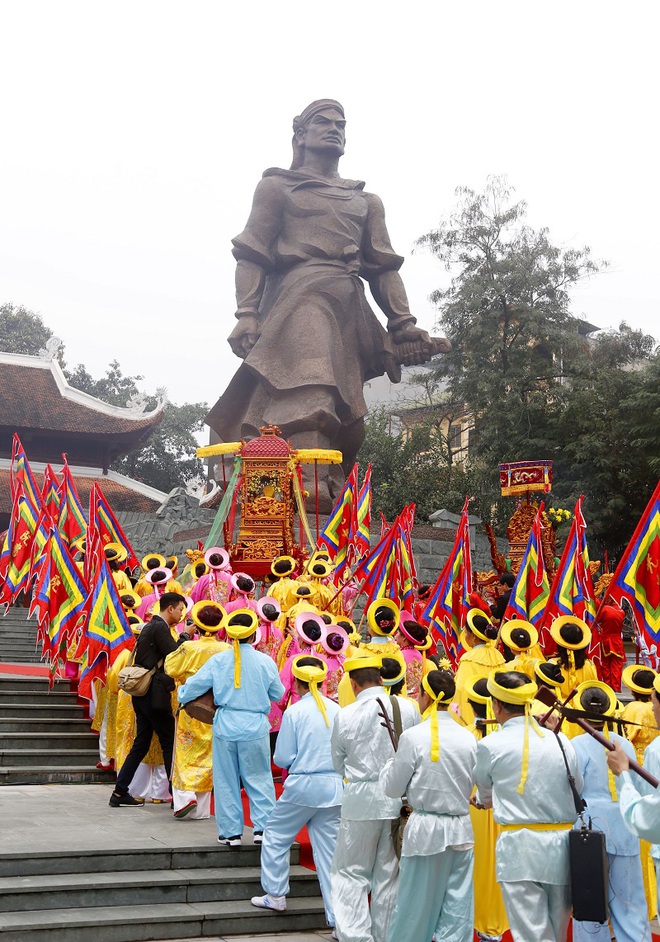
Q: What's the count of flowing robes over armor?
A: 1